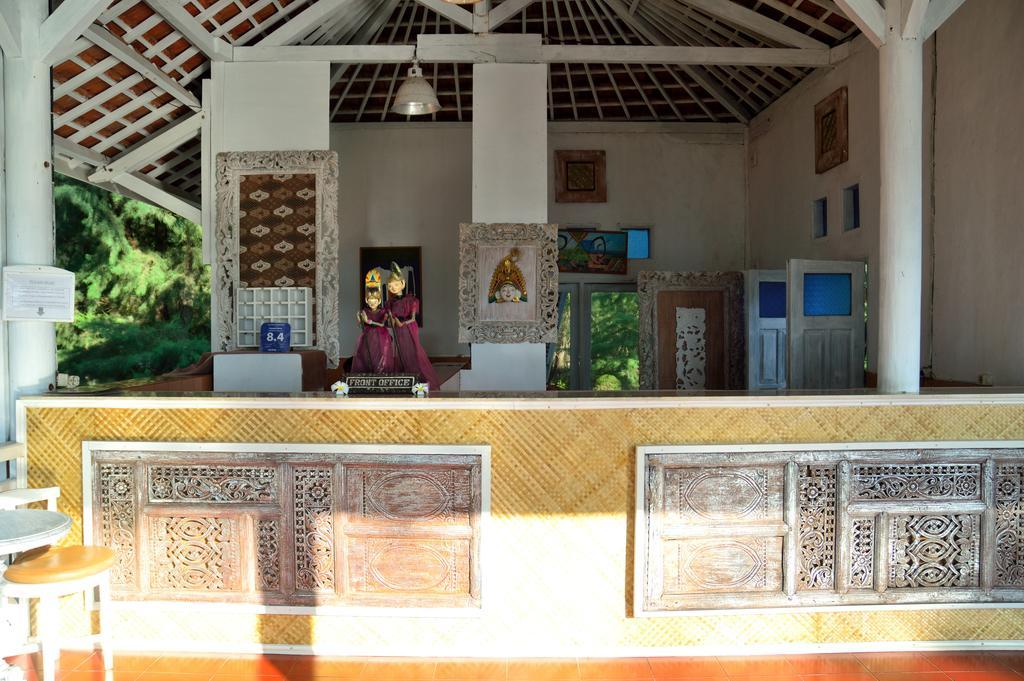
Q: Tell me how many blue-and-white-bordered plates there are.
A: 0